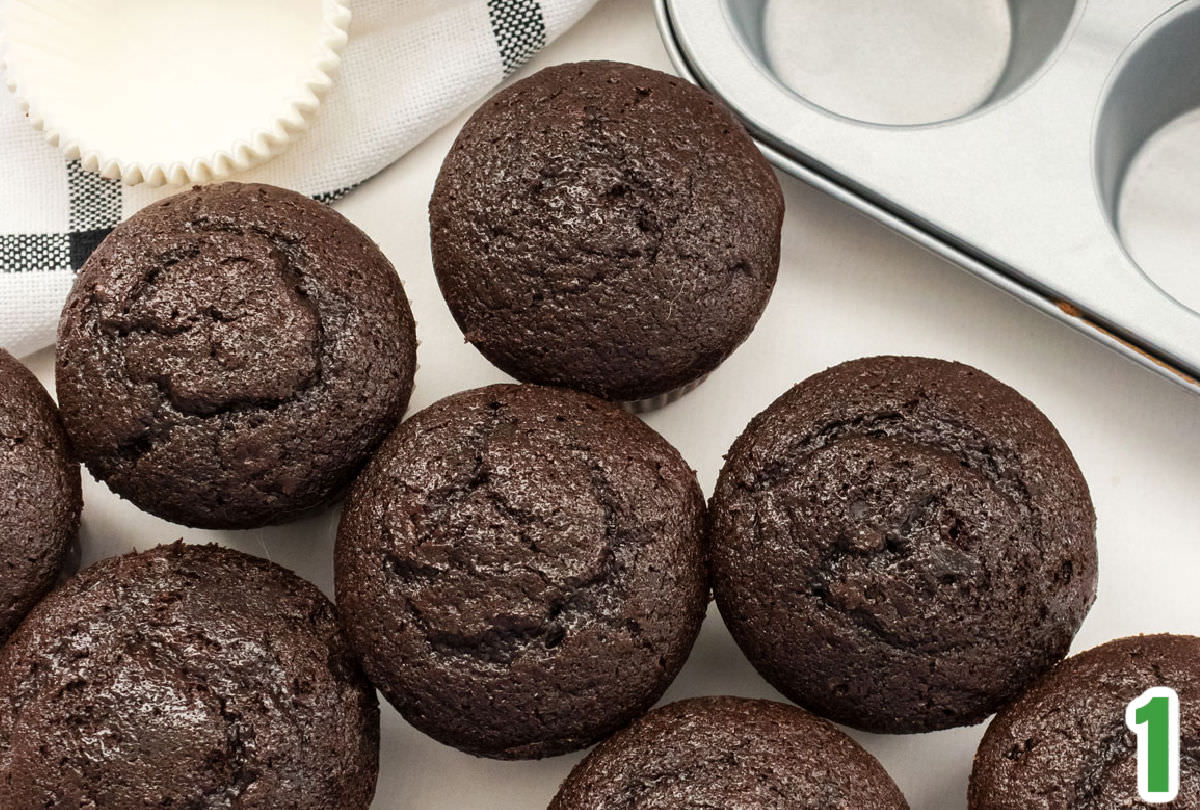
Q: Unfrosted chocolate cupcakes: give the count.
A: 8